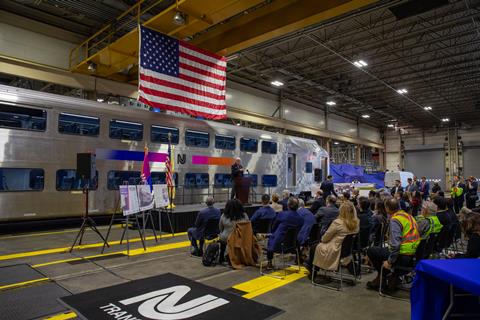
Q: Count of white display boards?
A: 3